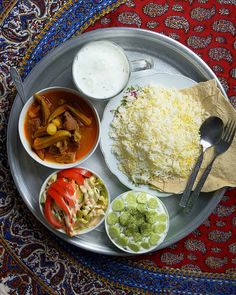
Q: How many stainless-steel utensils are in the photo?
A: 3